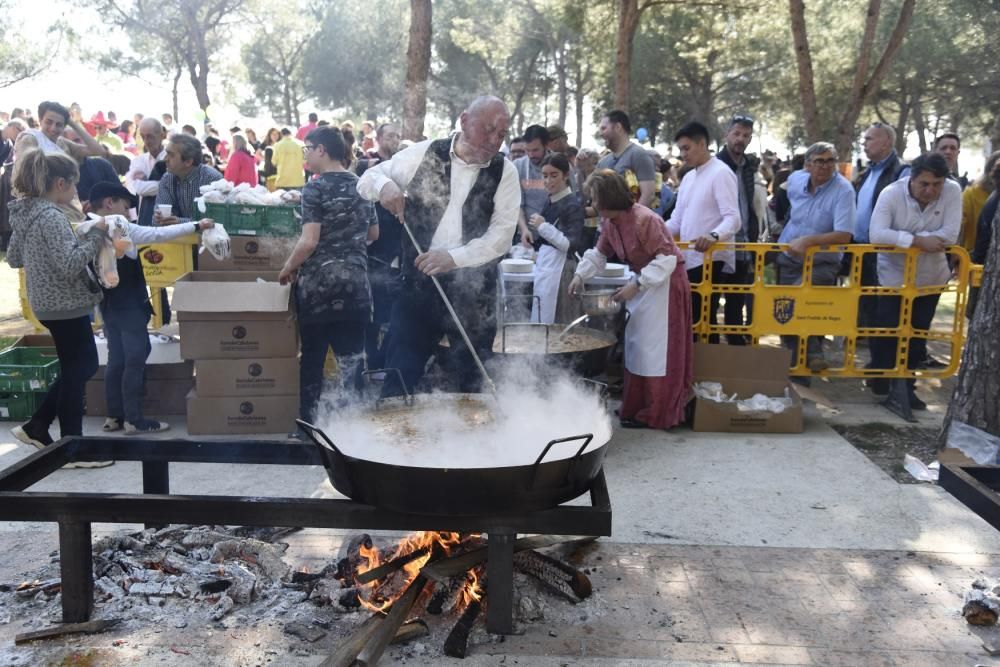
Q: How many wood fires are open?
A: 1